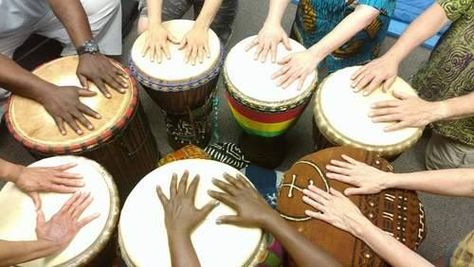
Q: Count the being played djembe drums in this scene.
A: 7